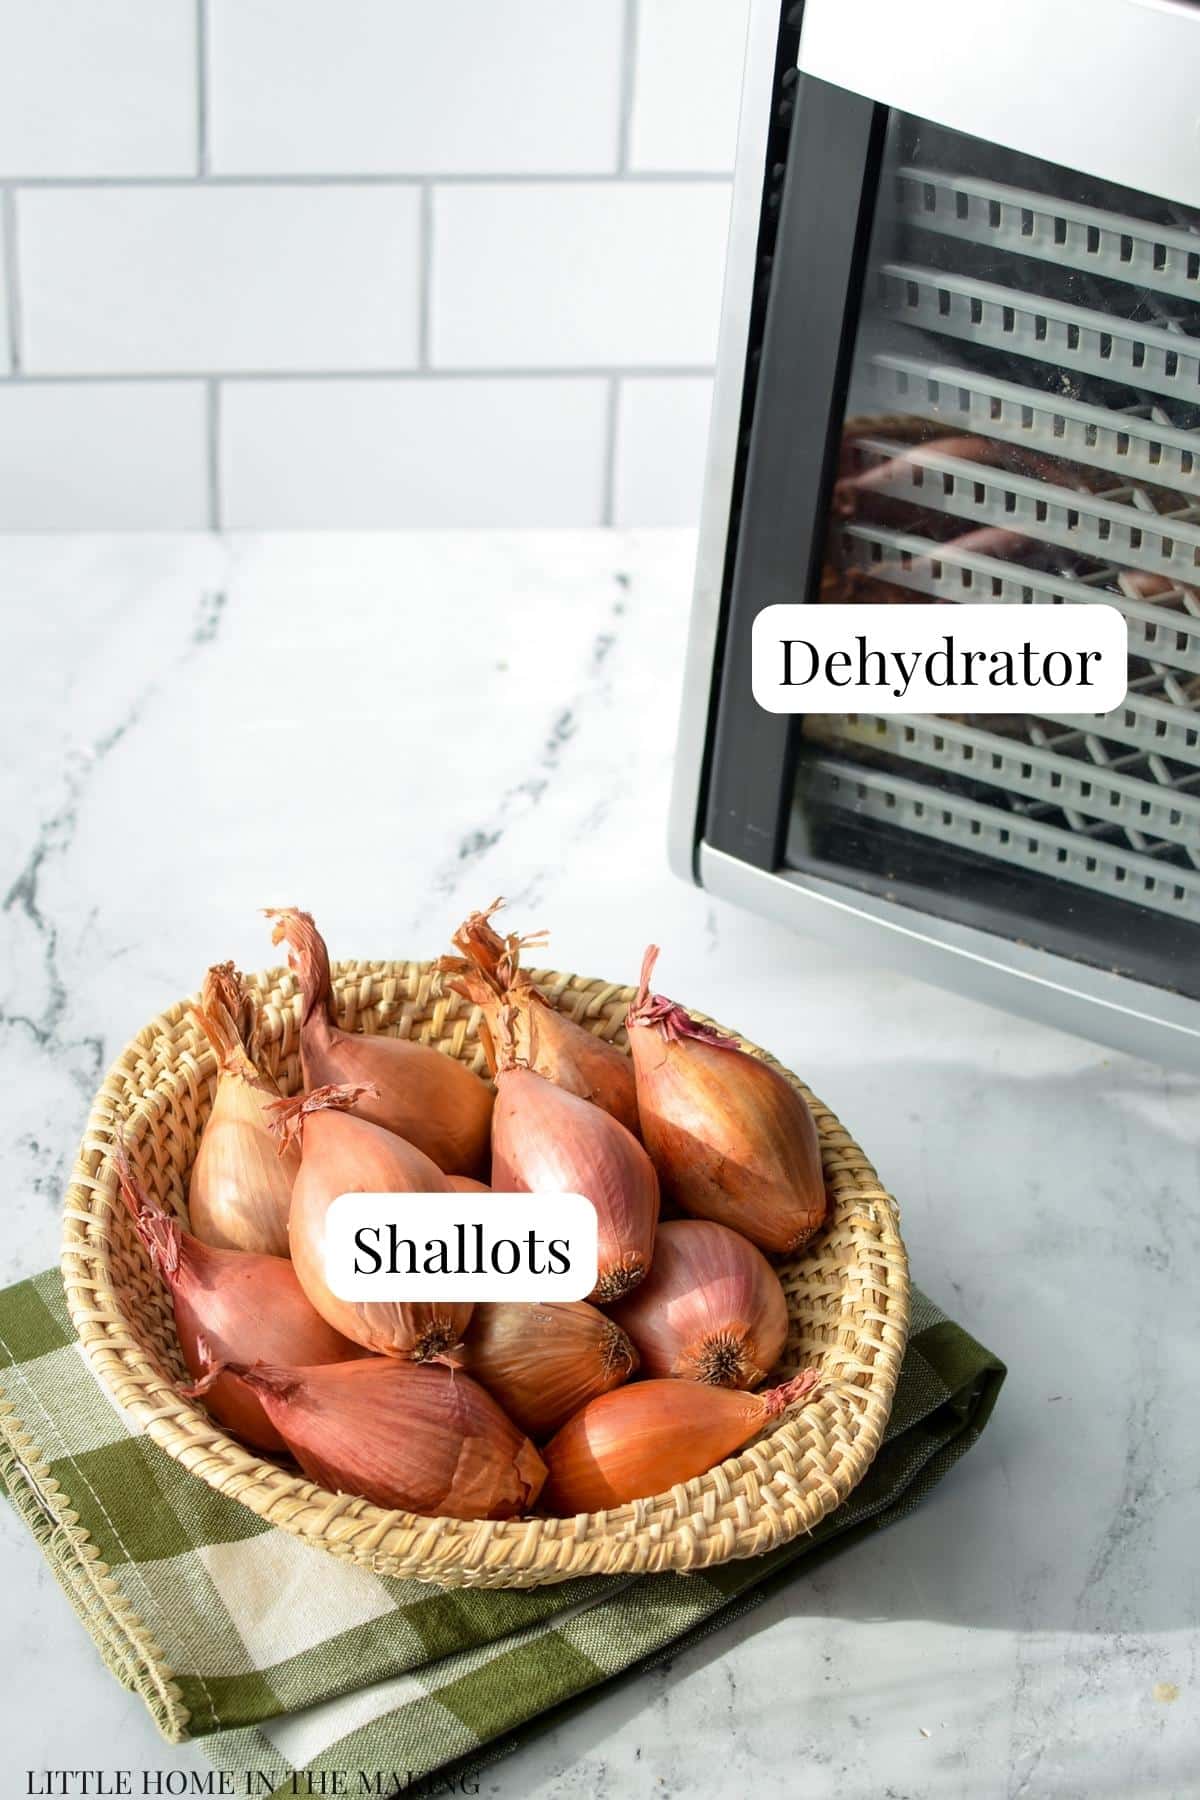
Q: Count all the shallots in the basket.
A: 12